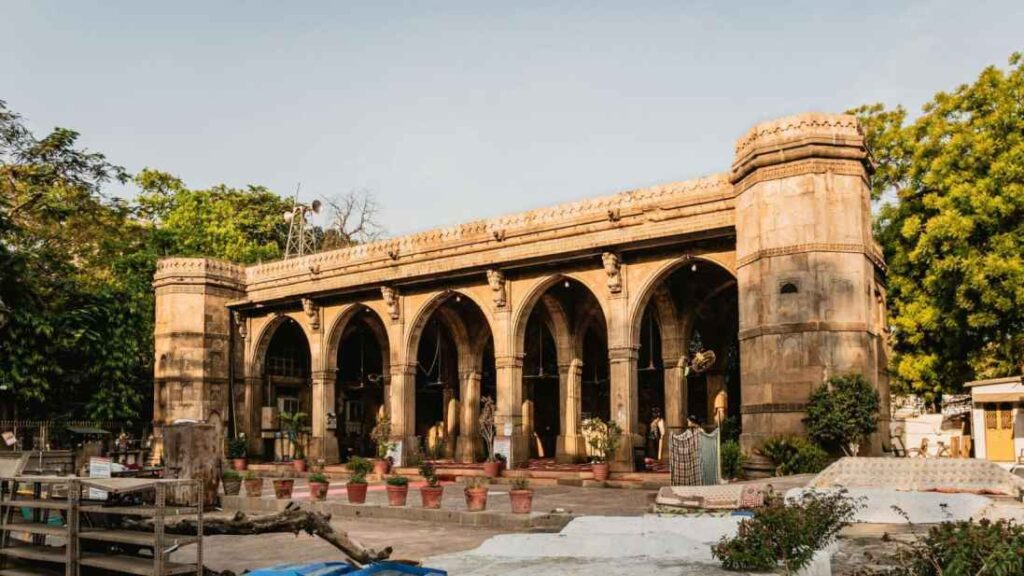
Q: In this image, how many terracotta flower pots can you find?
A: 14